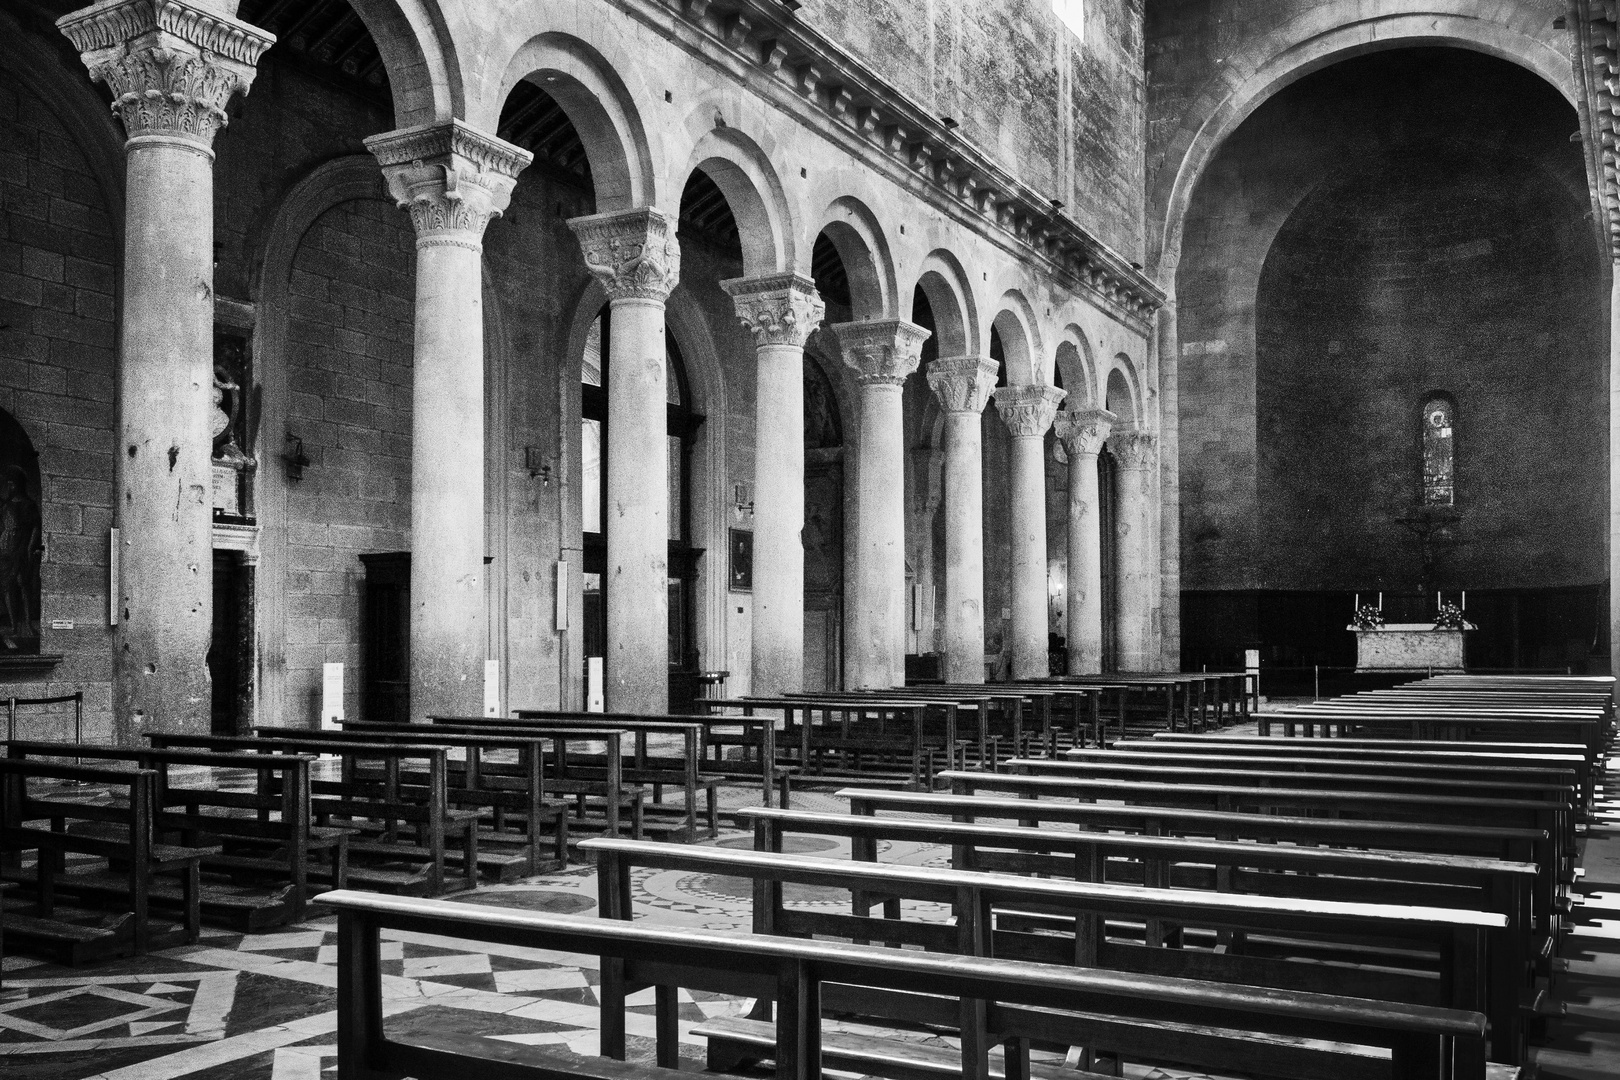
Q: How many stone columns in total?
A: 9